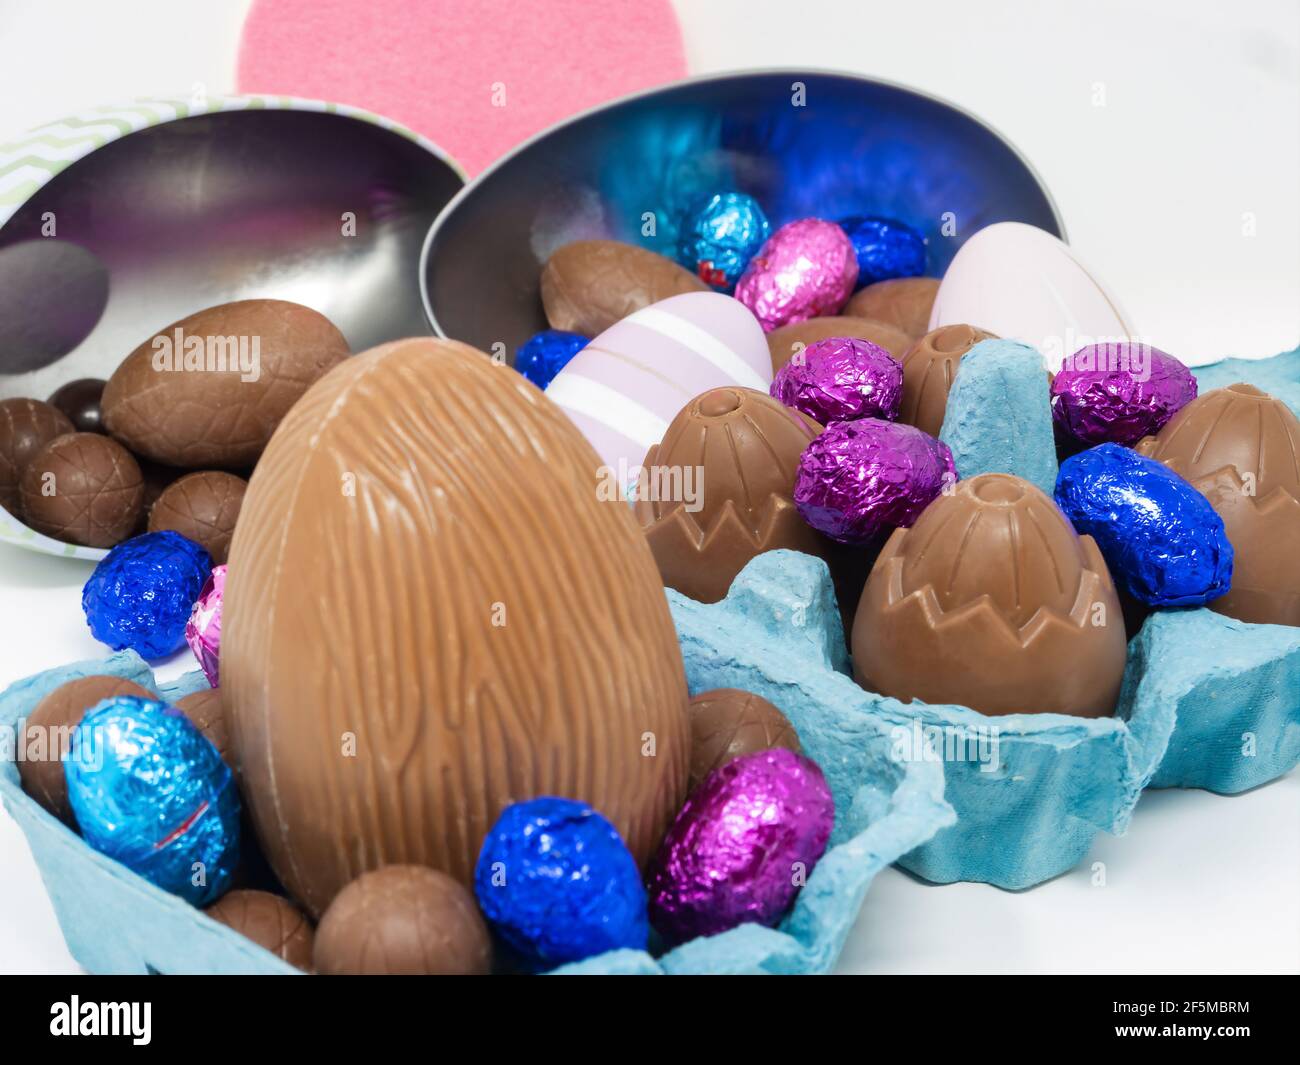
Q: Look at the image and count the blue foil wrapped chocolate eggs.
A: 7